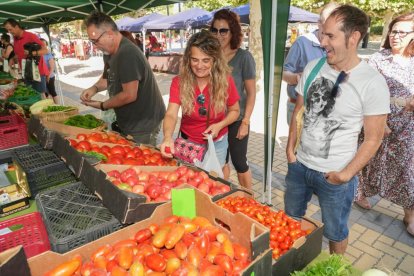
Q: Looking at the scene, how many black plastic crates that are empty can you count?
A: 2